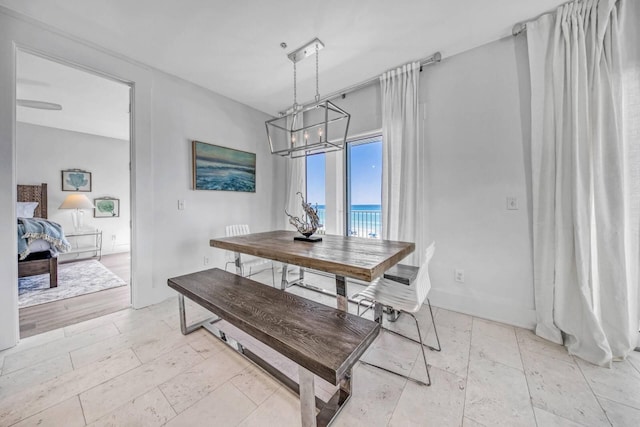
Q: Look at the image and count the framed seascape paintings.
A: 1